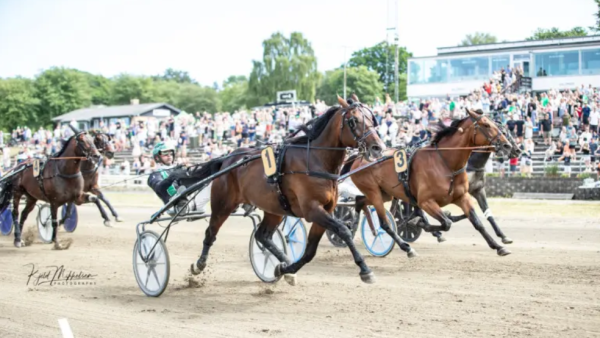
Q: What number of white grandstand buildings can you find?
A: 1